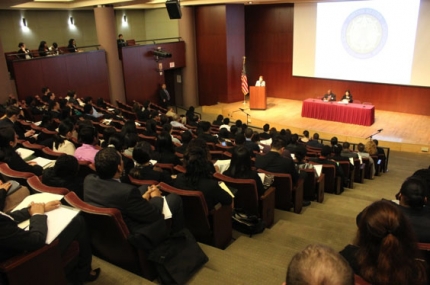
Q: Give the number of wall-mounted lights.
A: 3